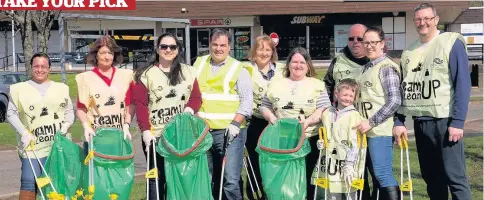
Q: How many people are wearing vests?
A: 10